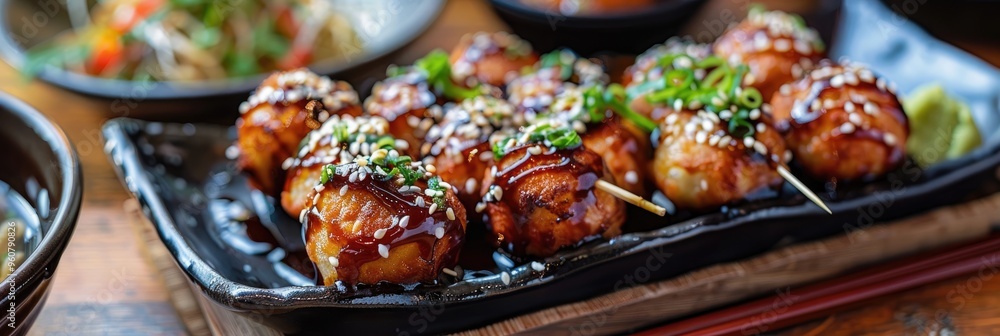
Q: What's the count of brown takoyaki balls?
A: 13